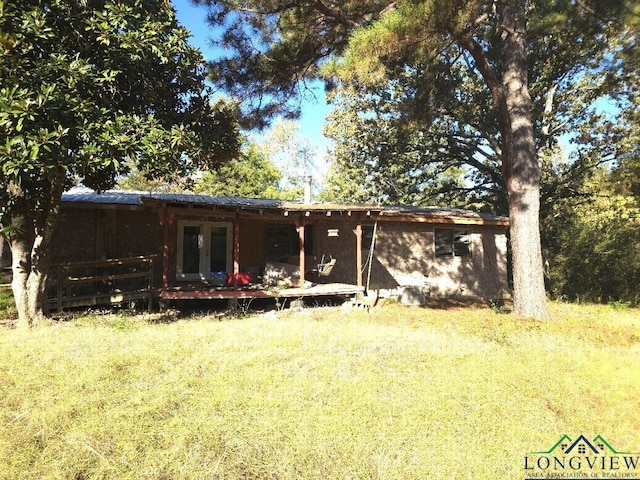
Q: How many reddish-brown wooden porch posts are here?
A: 4